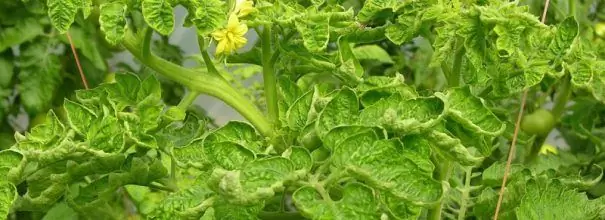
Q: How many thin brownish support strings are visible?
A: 2